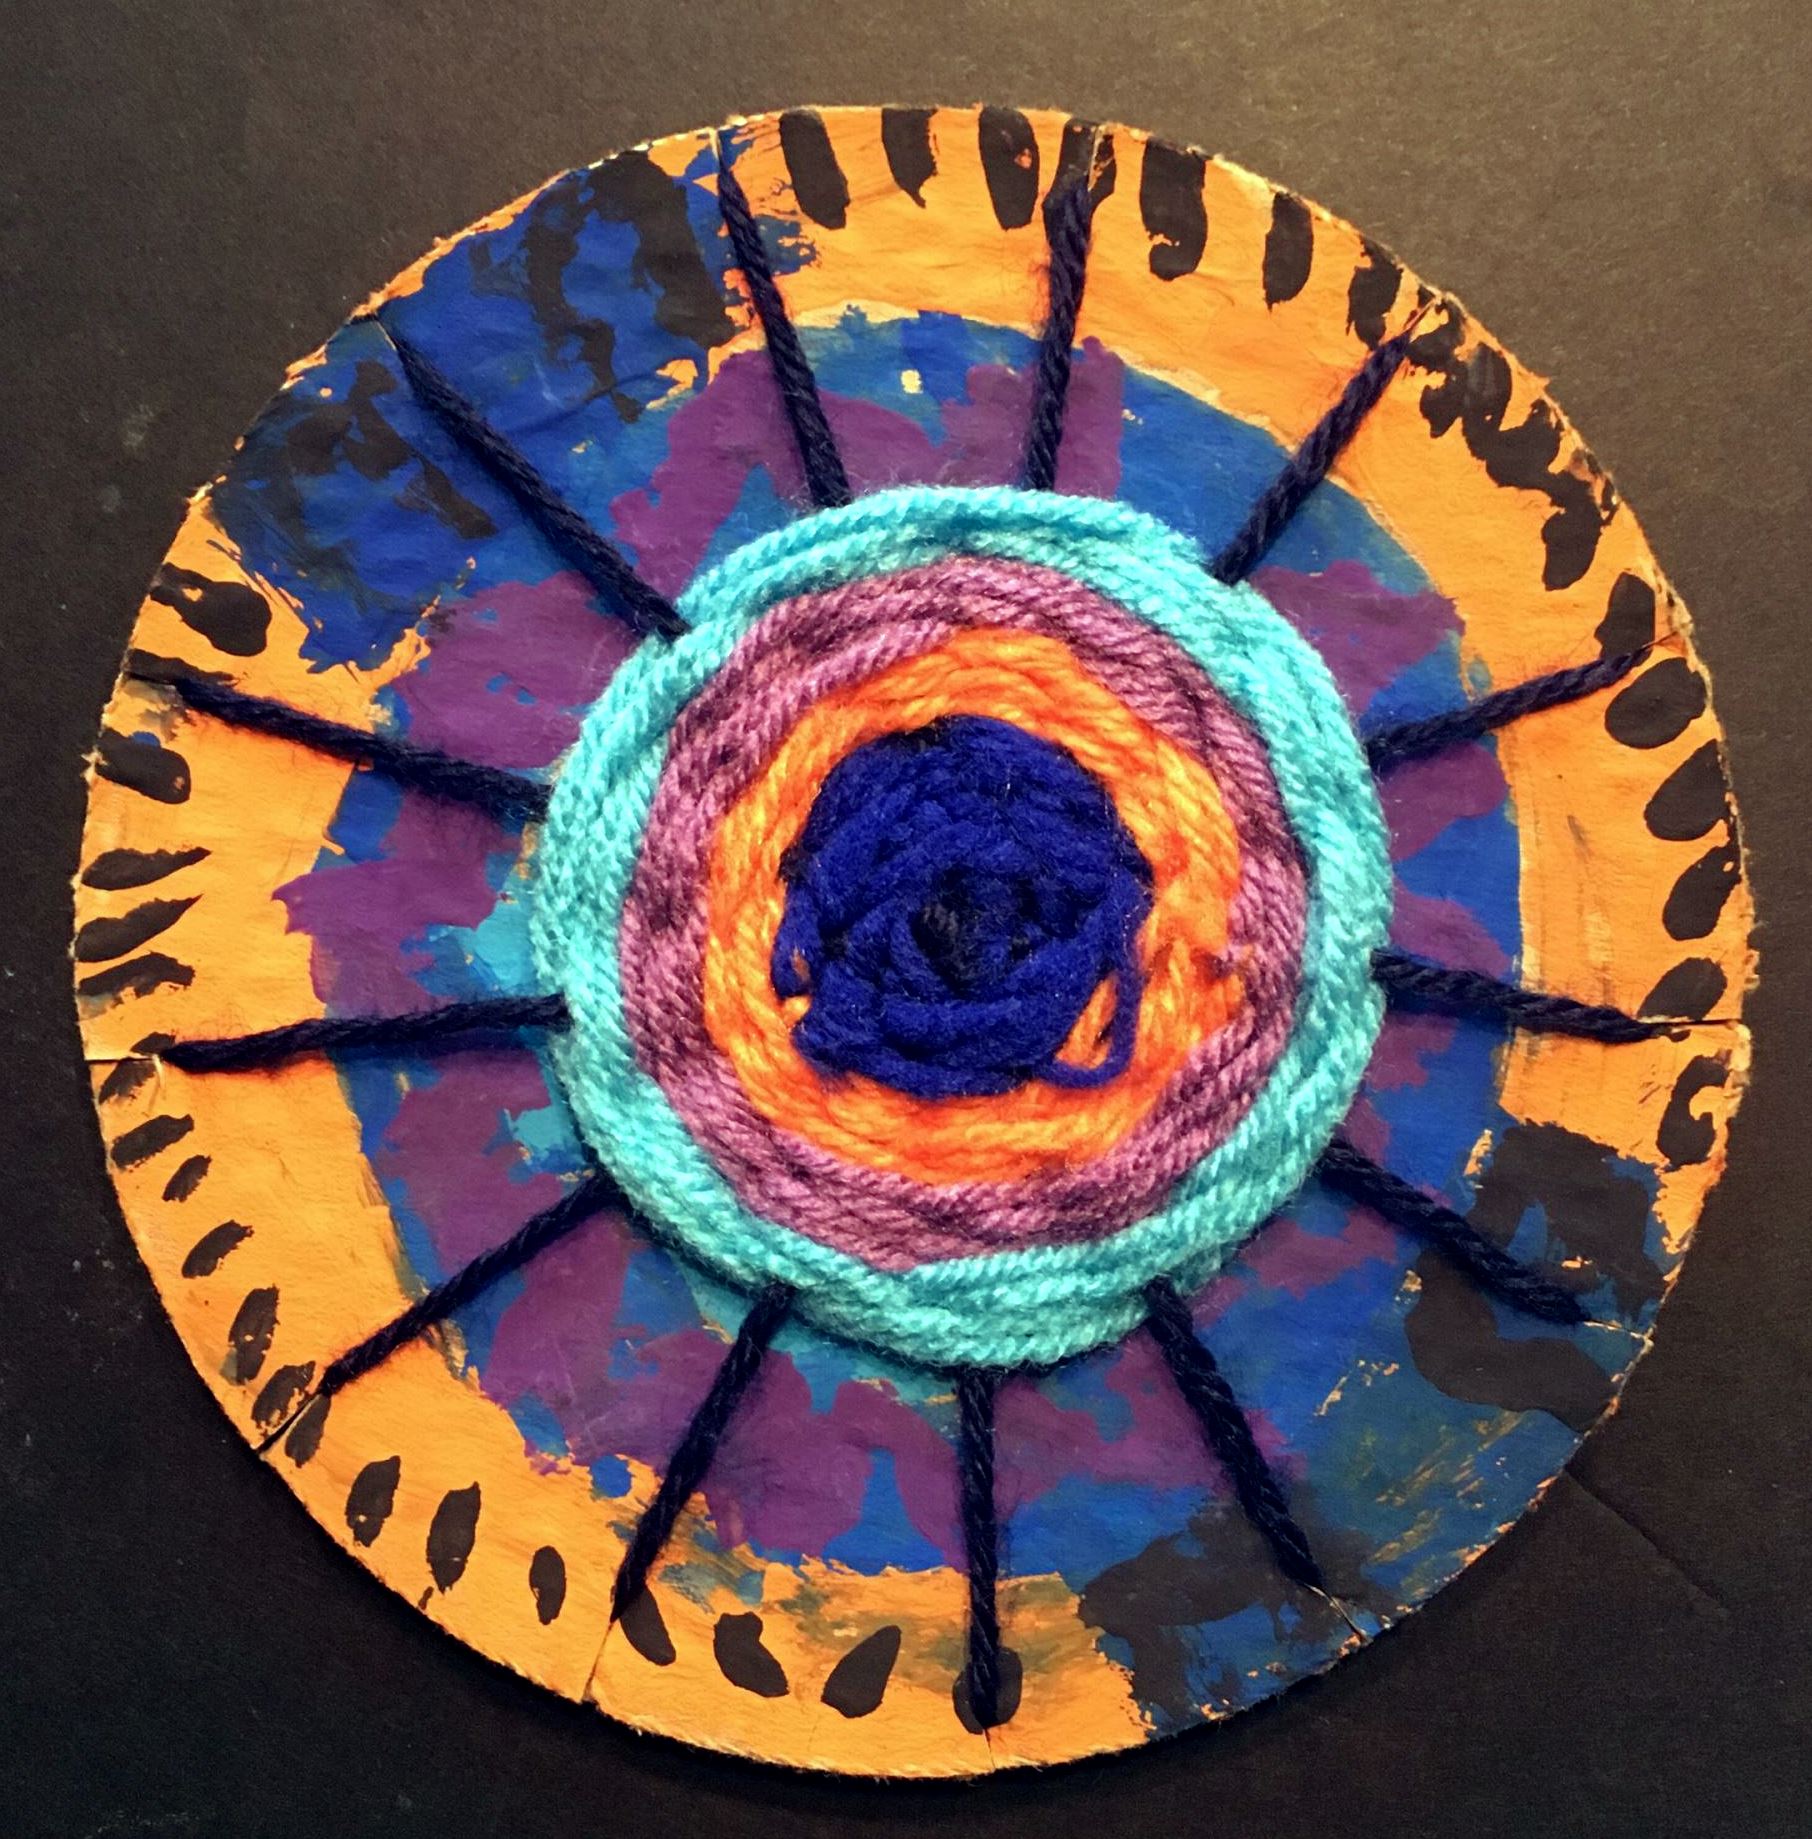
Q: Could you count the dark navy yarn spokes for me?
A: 13